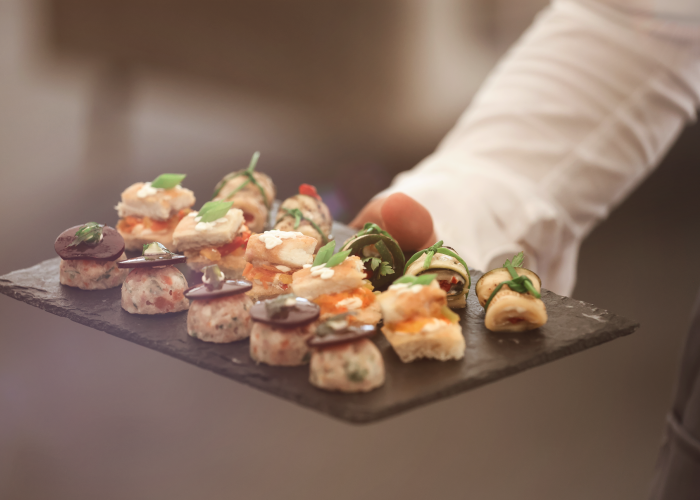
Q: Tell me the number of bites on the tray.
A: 15